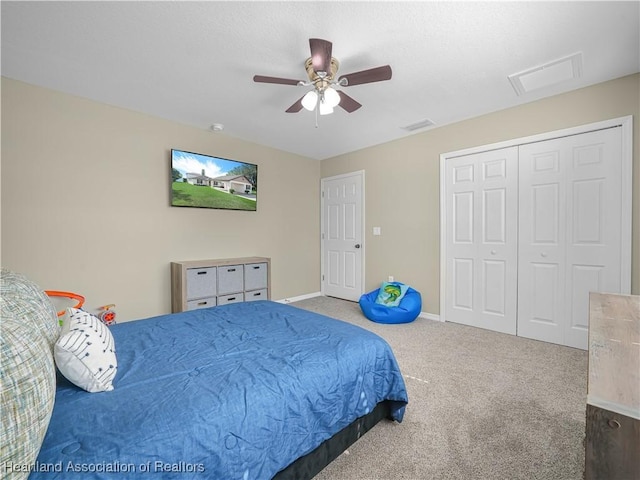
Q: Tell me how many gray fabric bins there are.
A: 6